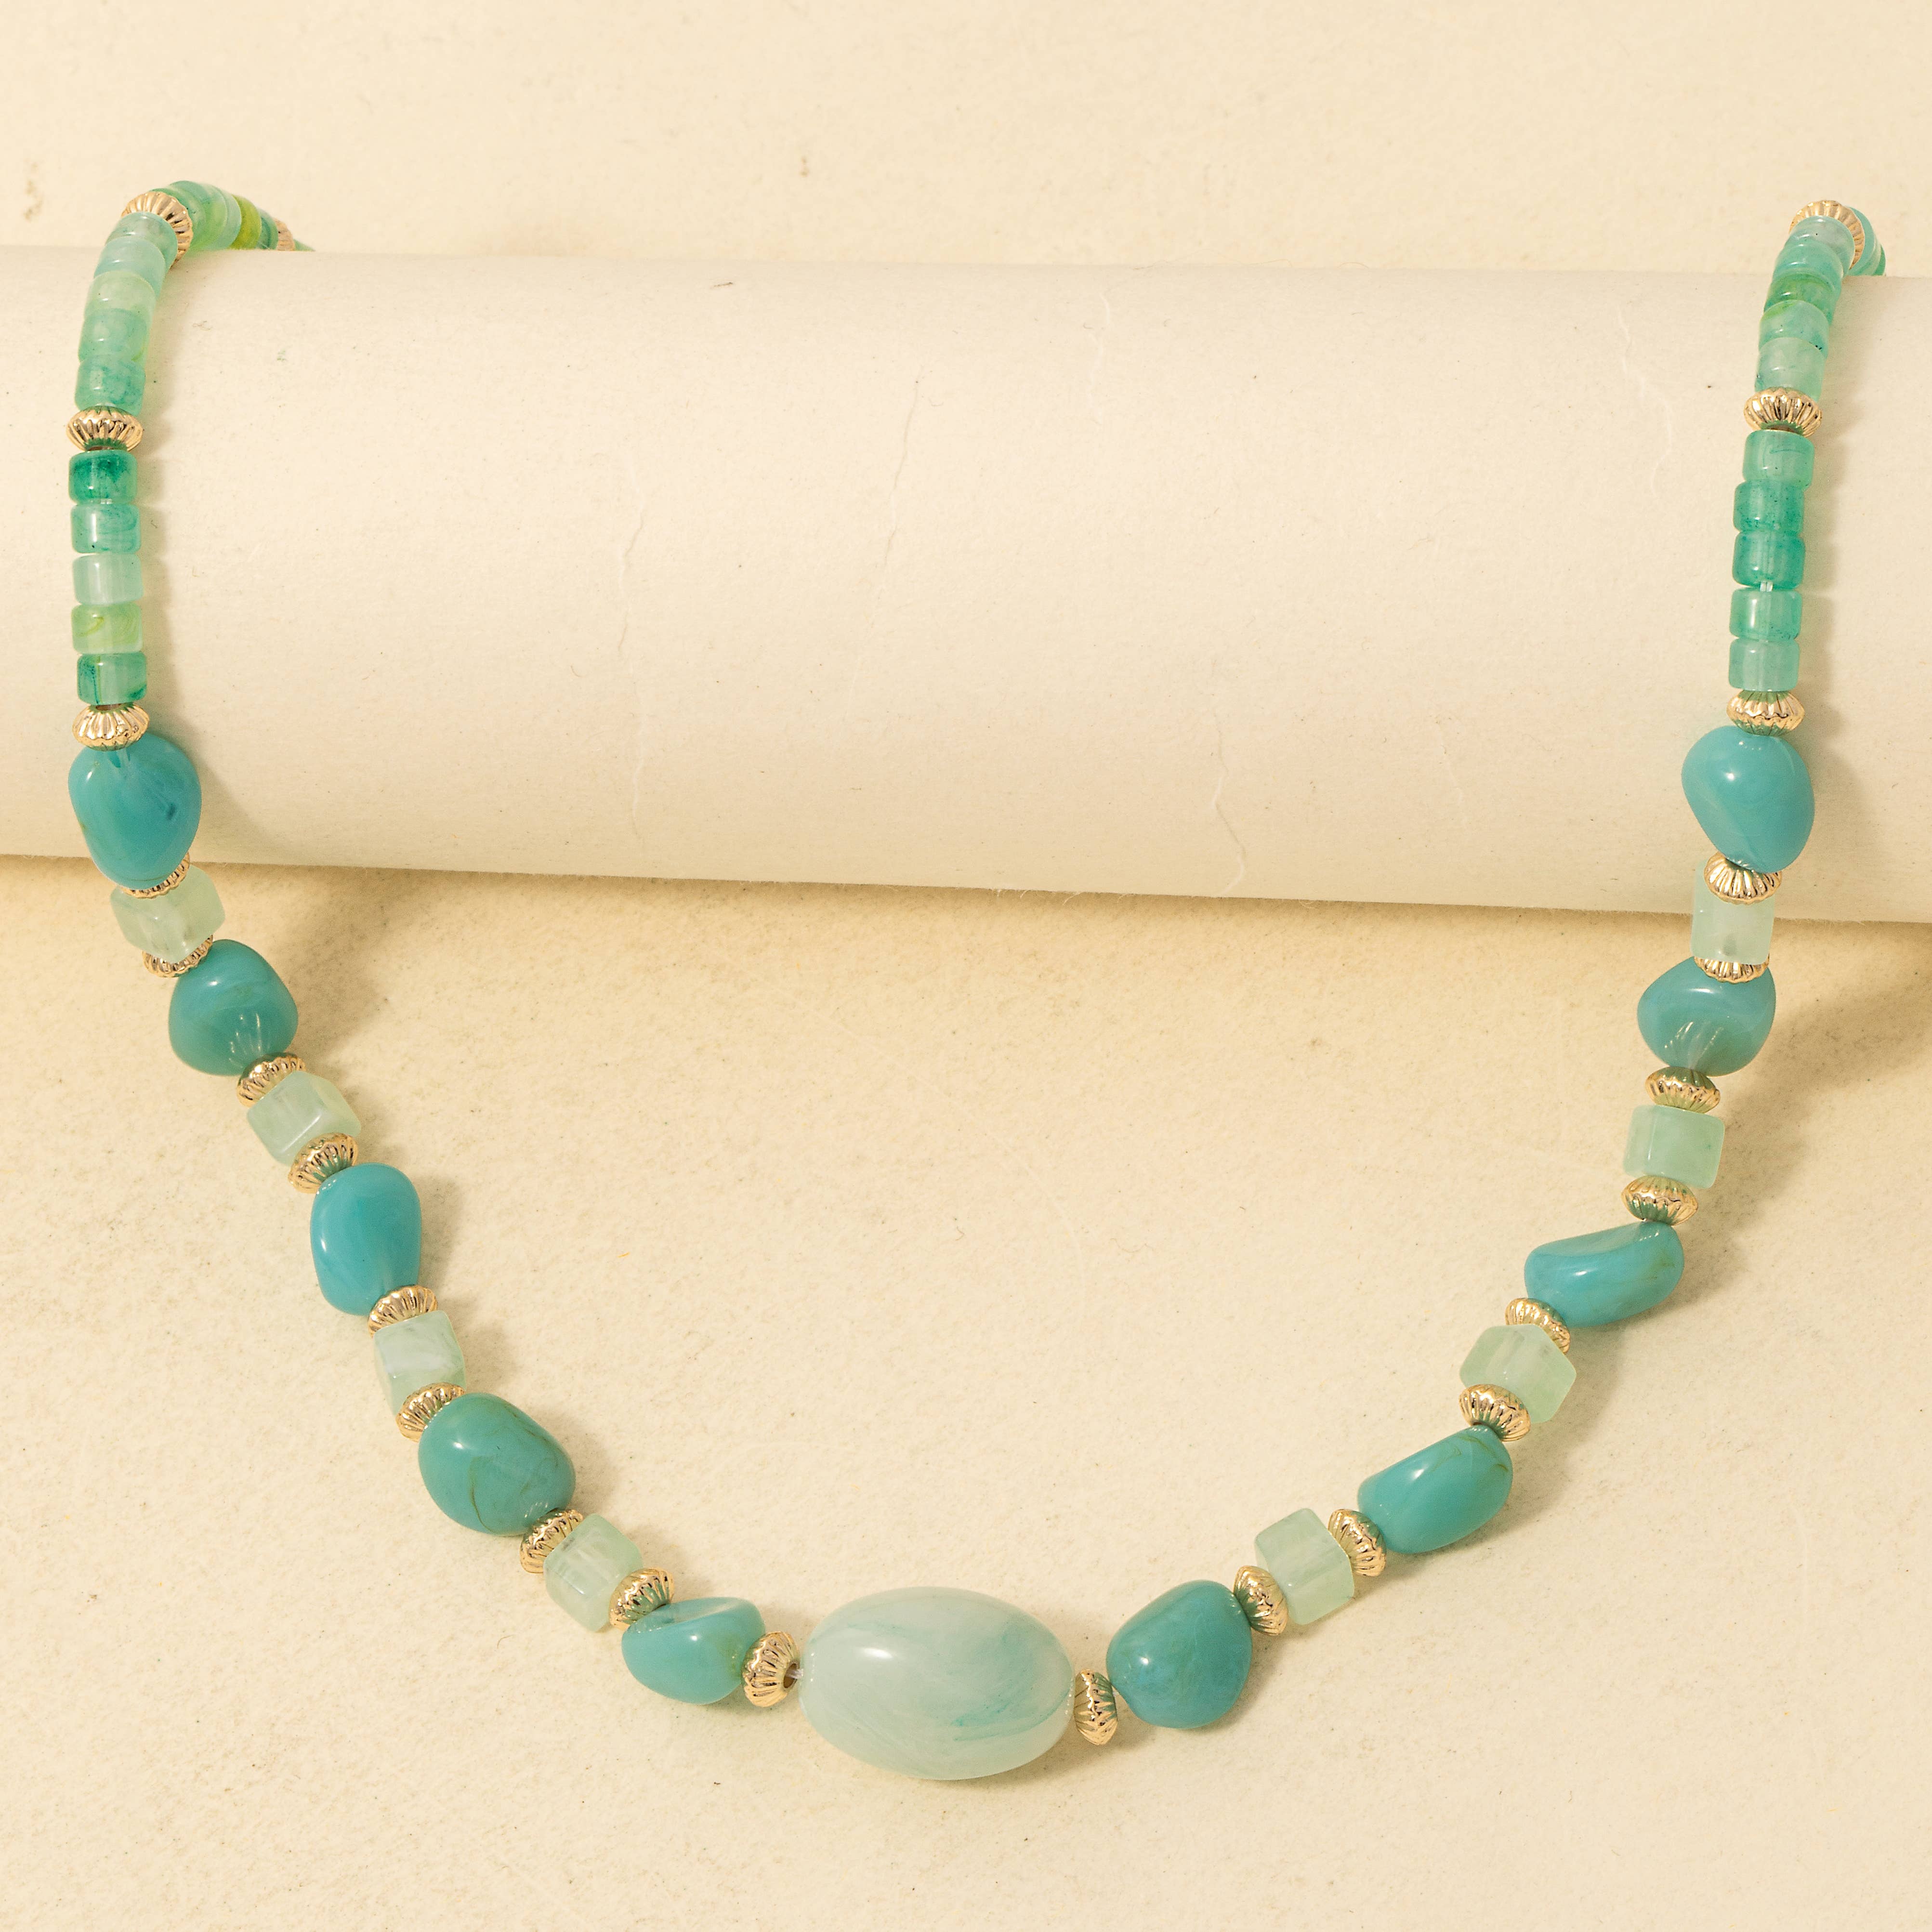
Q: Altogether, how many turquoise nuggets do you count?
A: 10